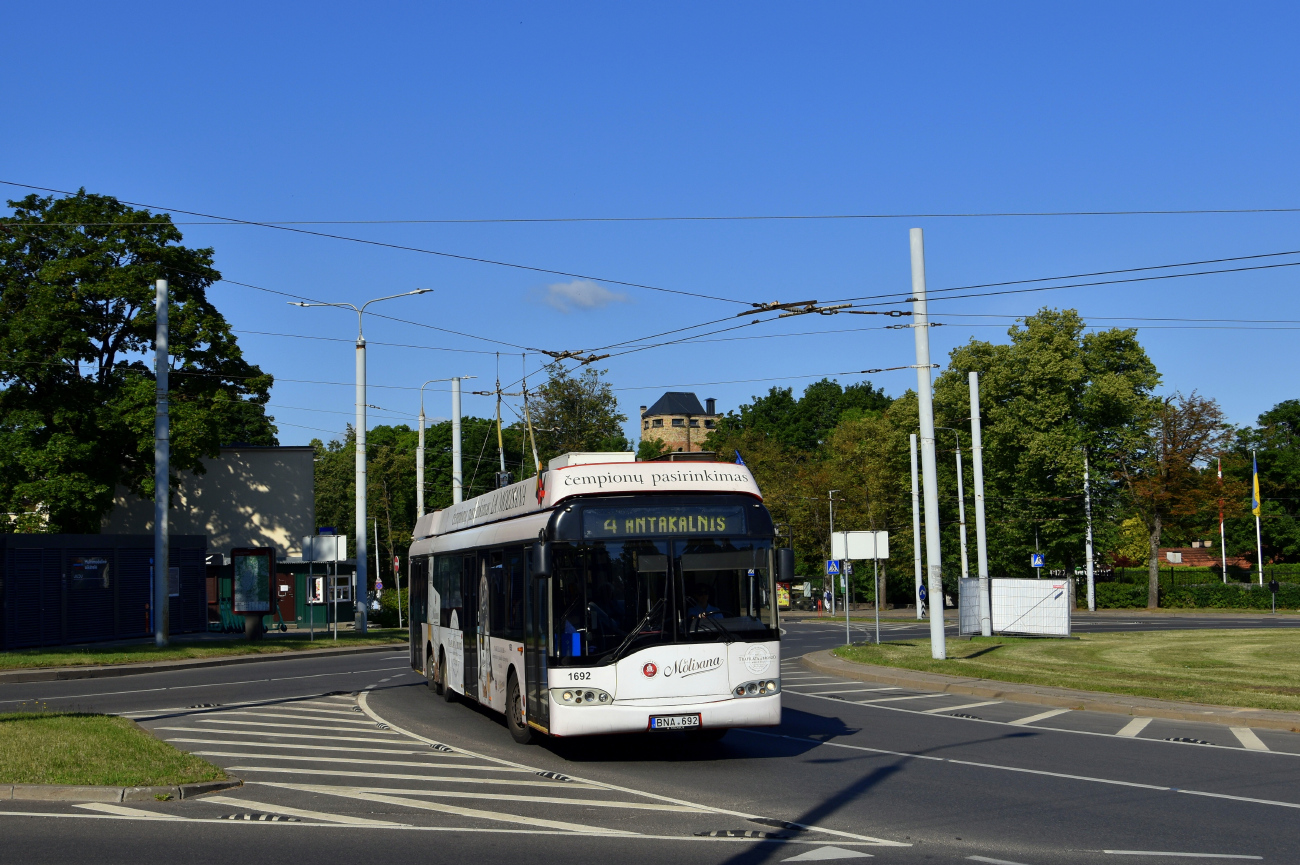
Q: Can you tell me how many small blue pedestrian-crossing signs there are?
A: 2